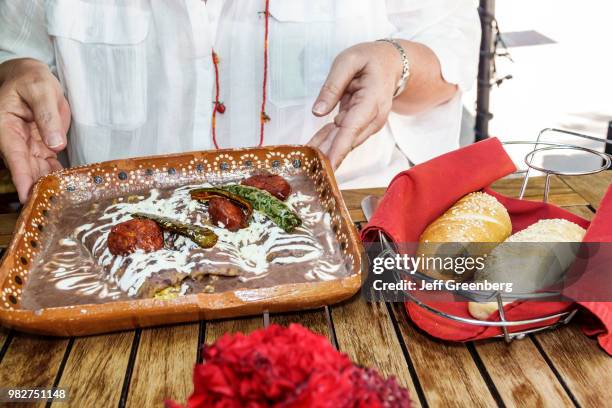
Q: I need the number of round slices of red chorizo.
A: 3